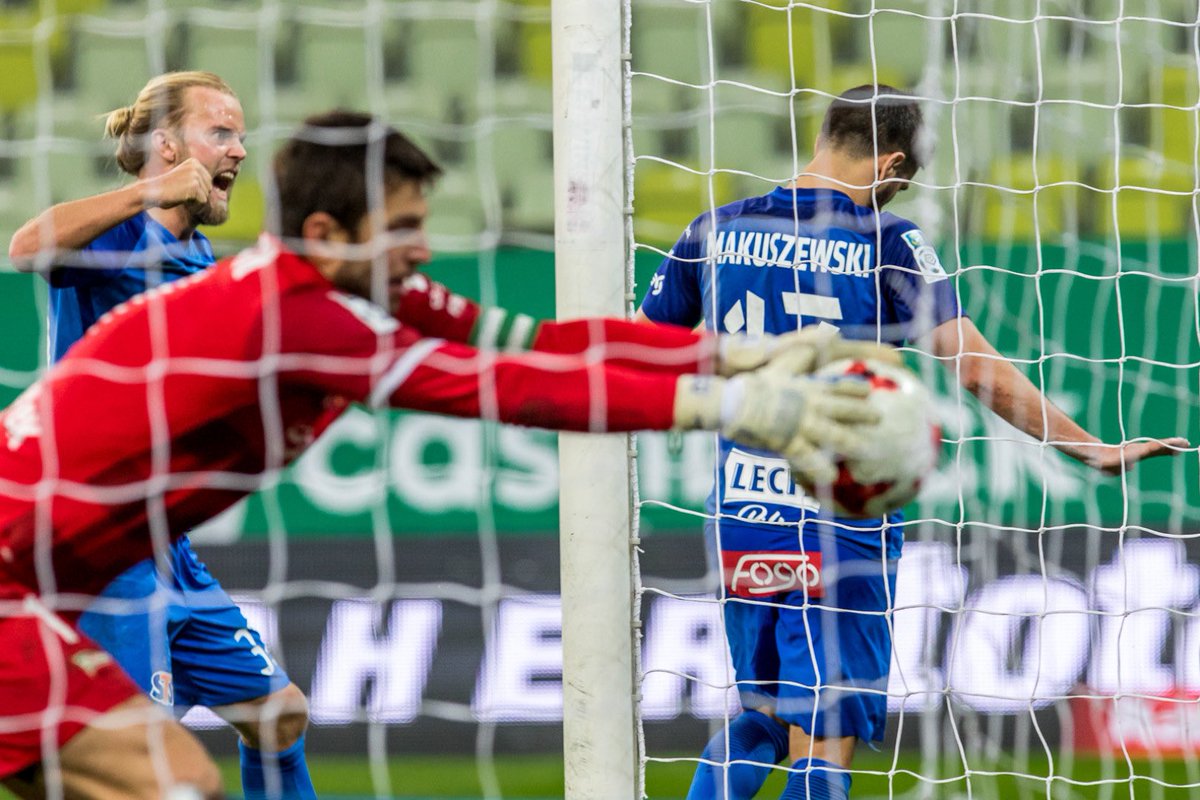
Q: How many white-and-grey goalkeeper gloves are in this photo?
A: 2